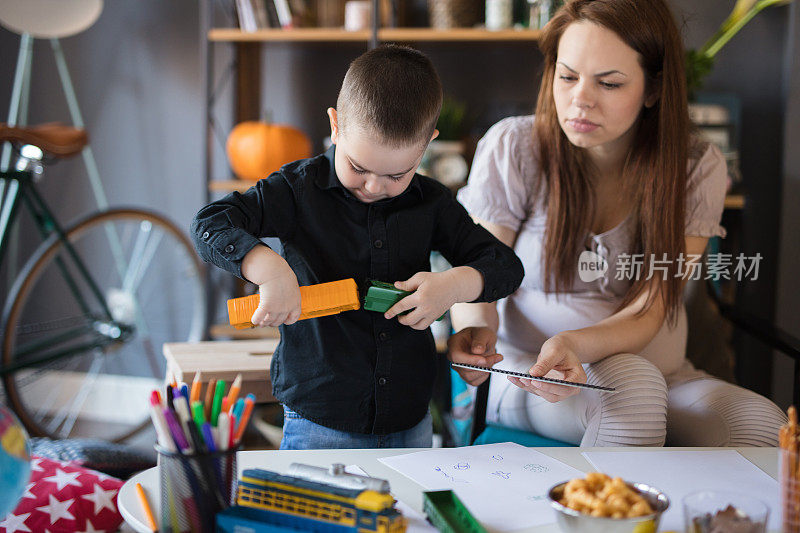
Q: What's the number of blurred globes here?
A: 1